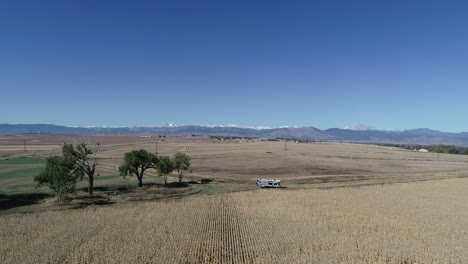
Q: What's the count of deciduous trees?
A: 5